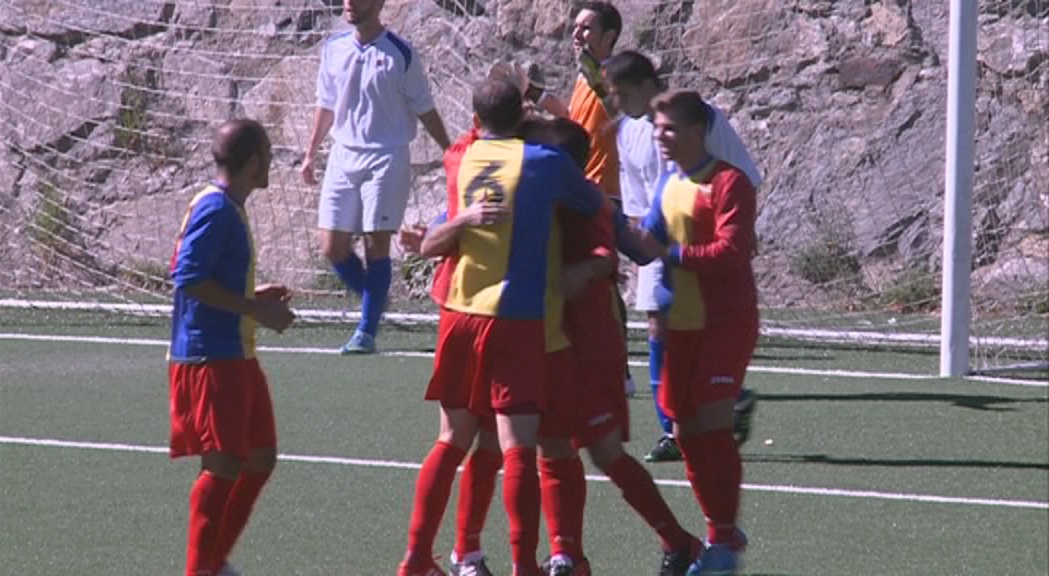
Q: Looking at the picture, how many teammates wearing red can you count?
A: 5